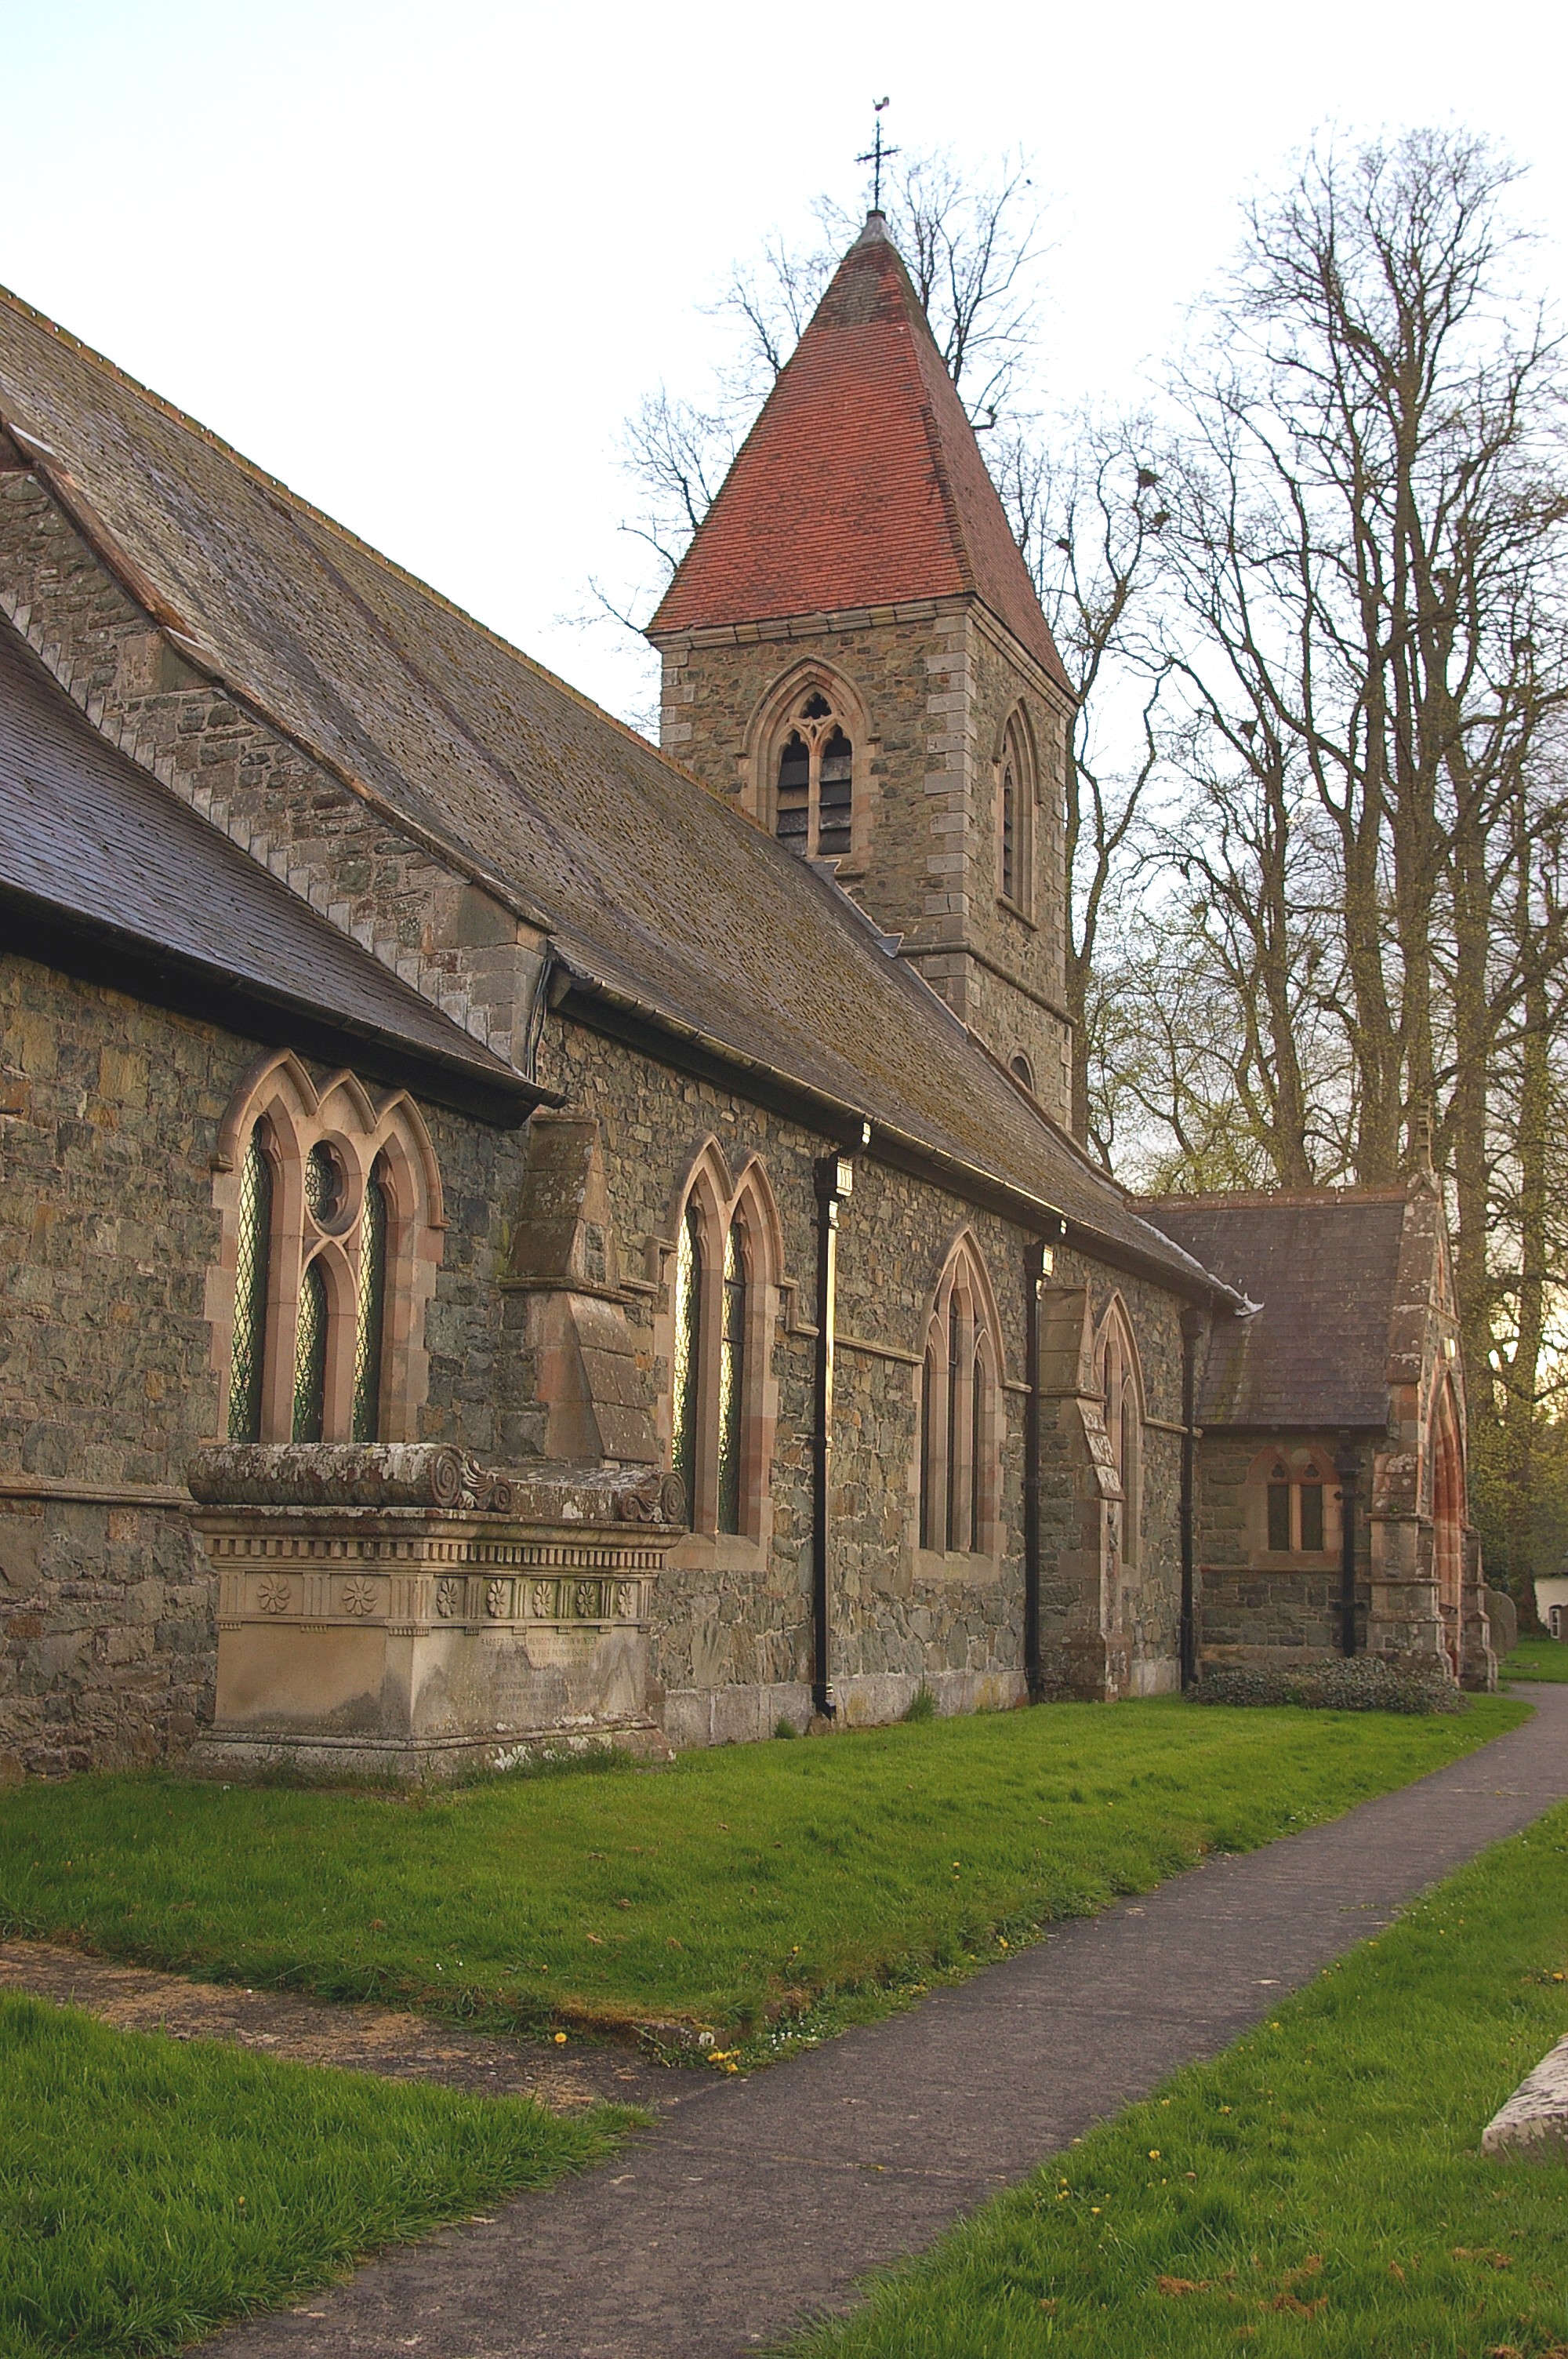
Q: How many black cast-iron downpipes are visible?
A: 4